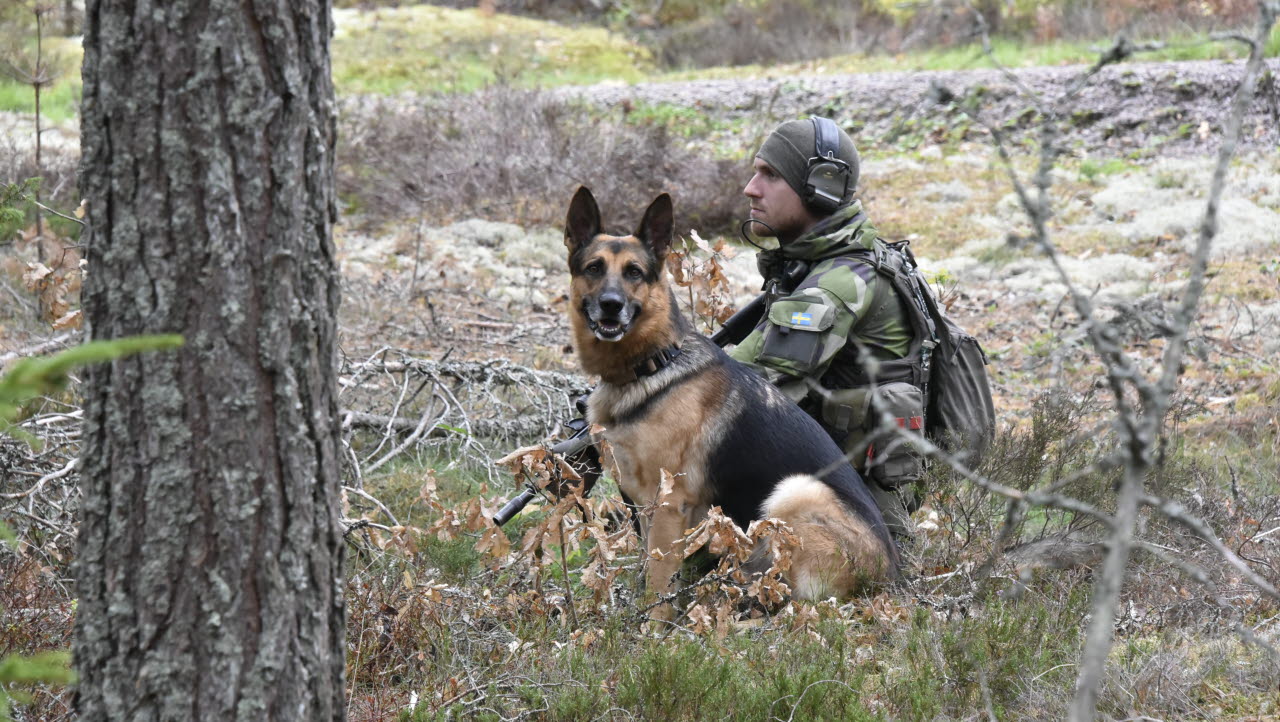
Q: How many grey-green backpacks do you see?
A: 1